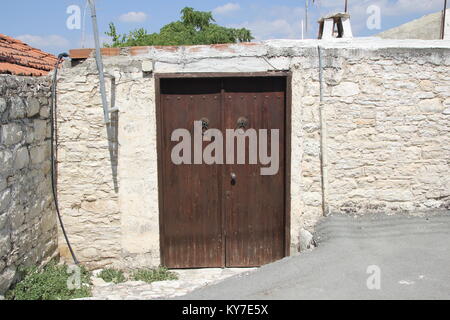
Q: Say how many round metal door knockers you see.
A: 2